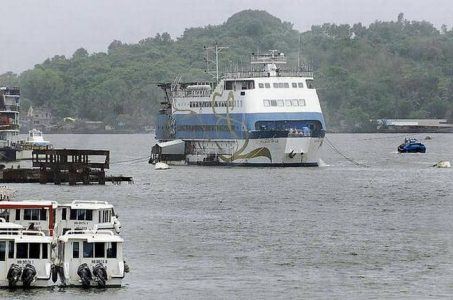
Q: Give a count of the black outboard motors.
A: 4